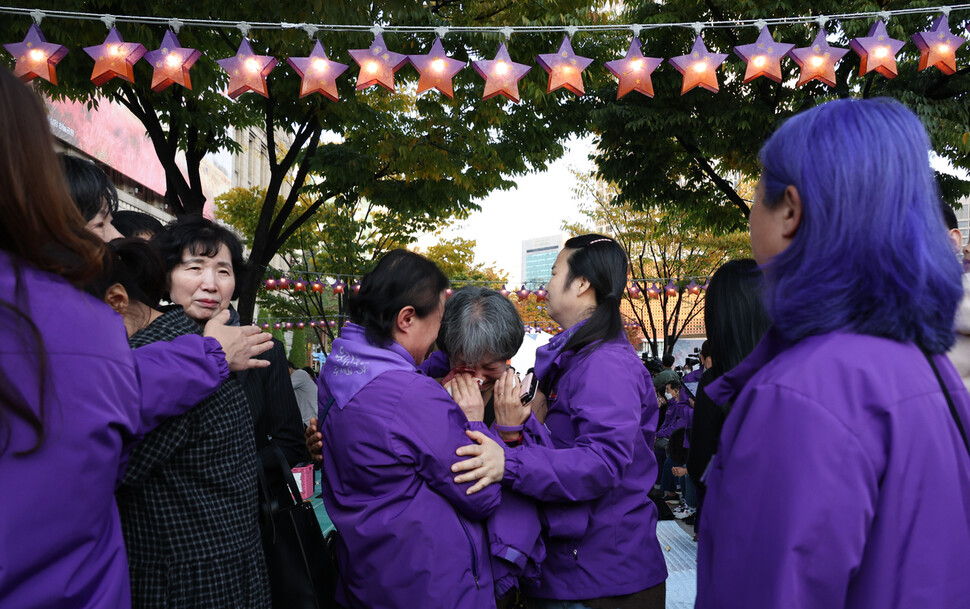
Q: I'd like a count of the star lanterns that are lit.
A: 15